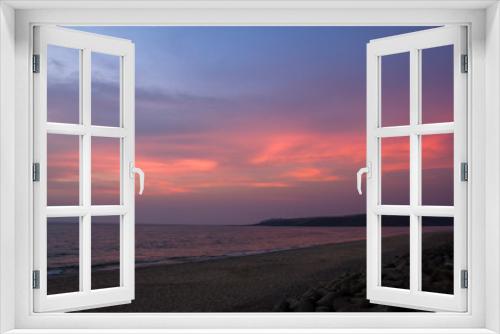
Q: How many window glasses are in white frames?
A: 12